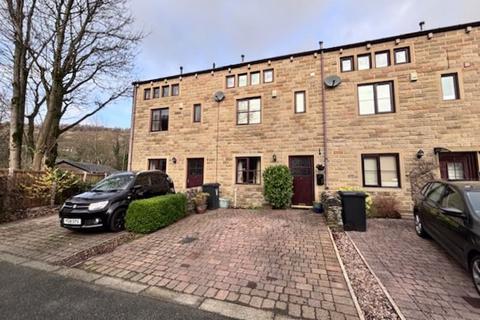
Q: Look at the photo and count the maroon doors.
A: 3